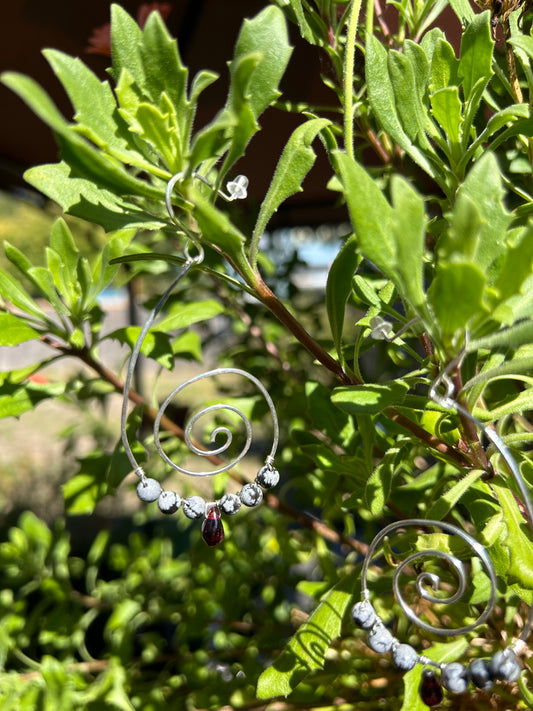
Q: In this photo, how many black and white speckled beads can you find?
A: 12